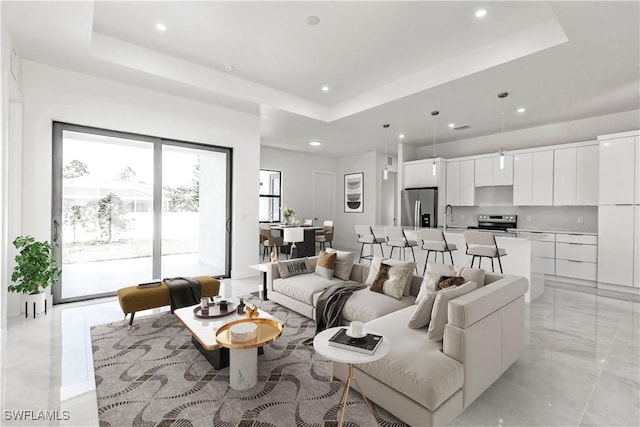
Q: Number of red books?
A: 0